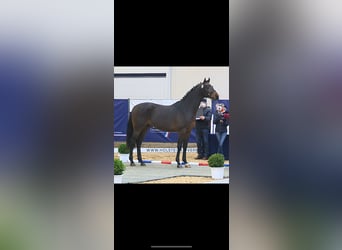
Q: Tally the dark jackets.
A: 2